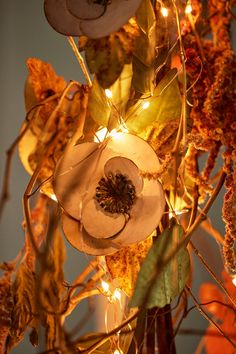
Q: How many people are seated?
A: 0